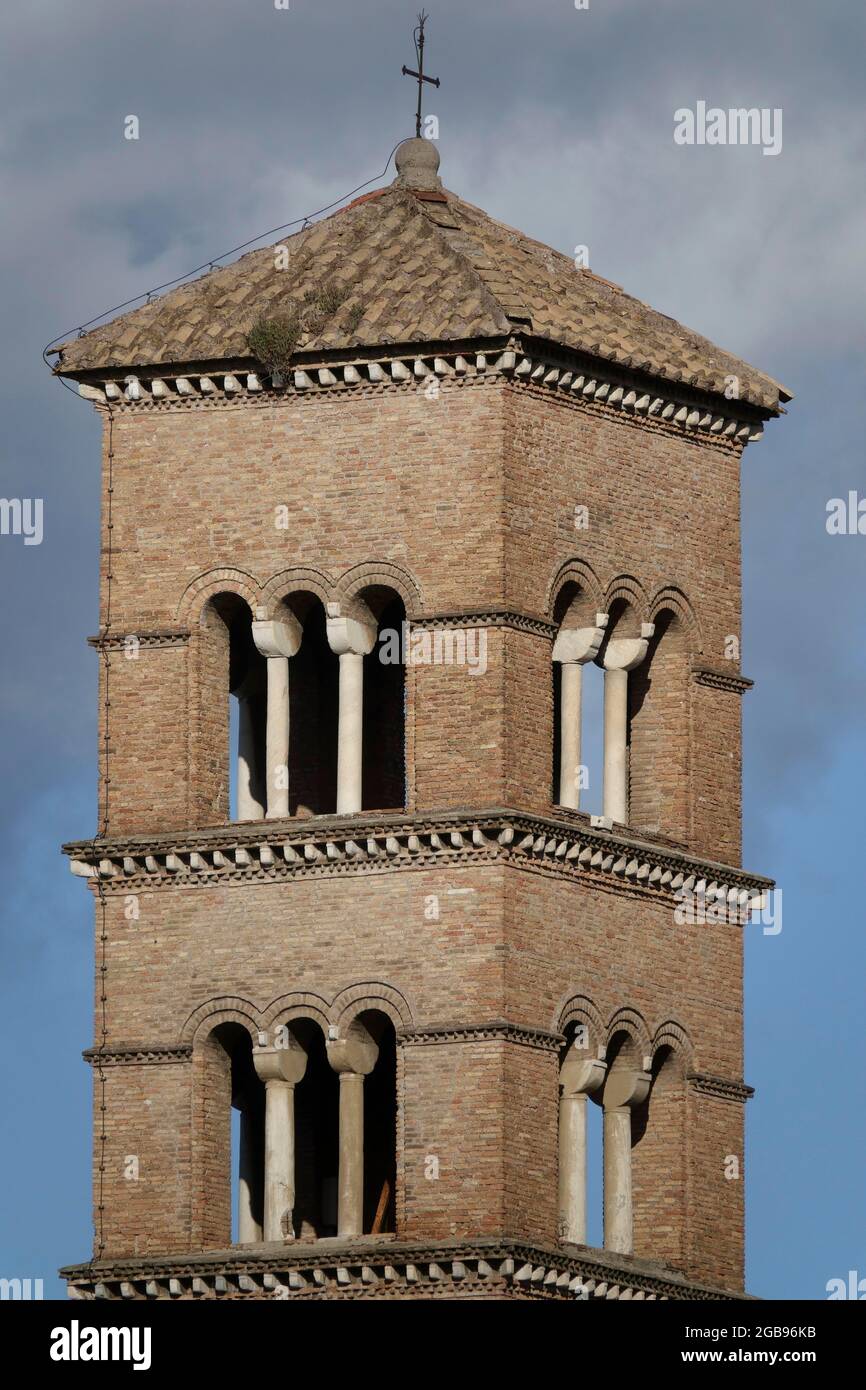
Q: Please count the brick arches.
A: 12